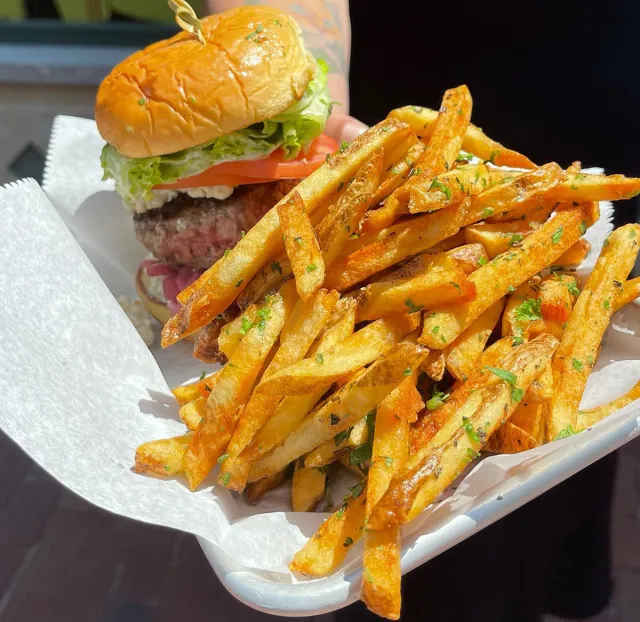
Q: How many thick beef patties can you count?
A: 1